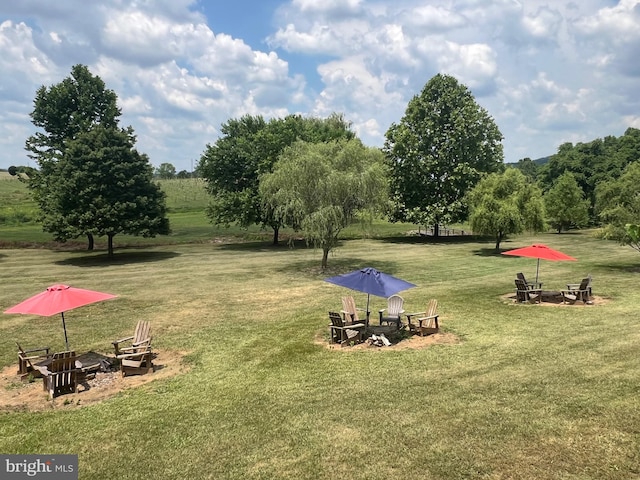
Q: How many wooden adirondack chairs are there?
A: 12